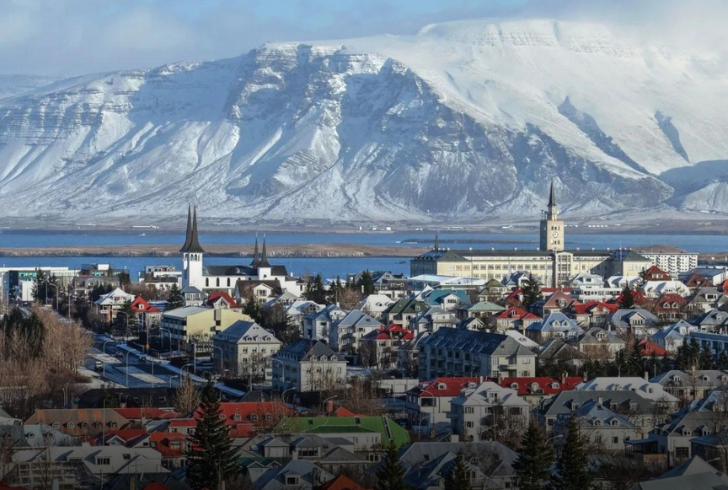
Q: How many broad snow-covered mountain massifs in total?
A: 1